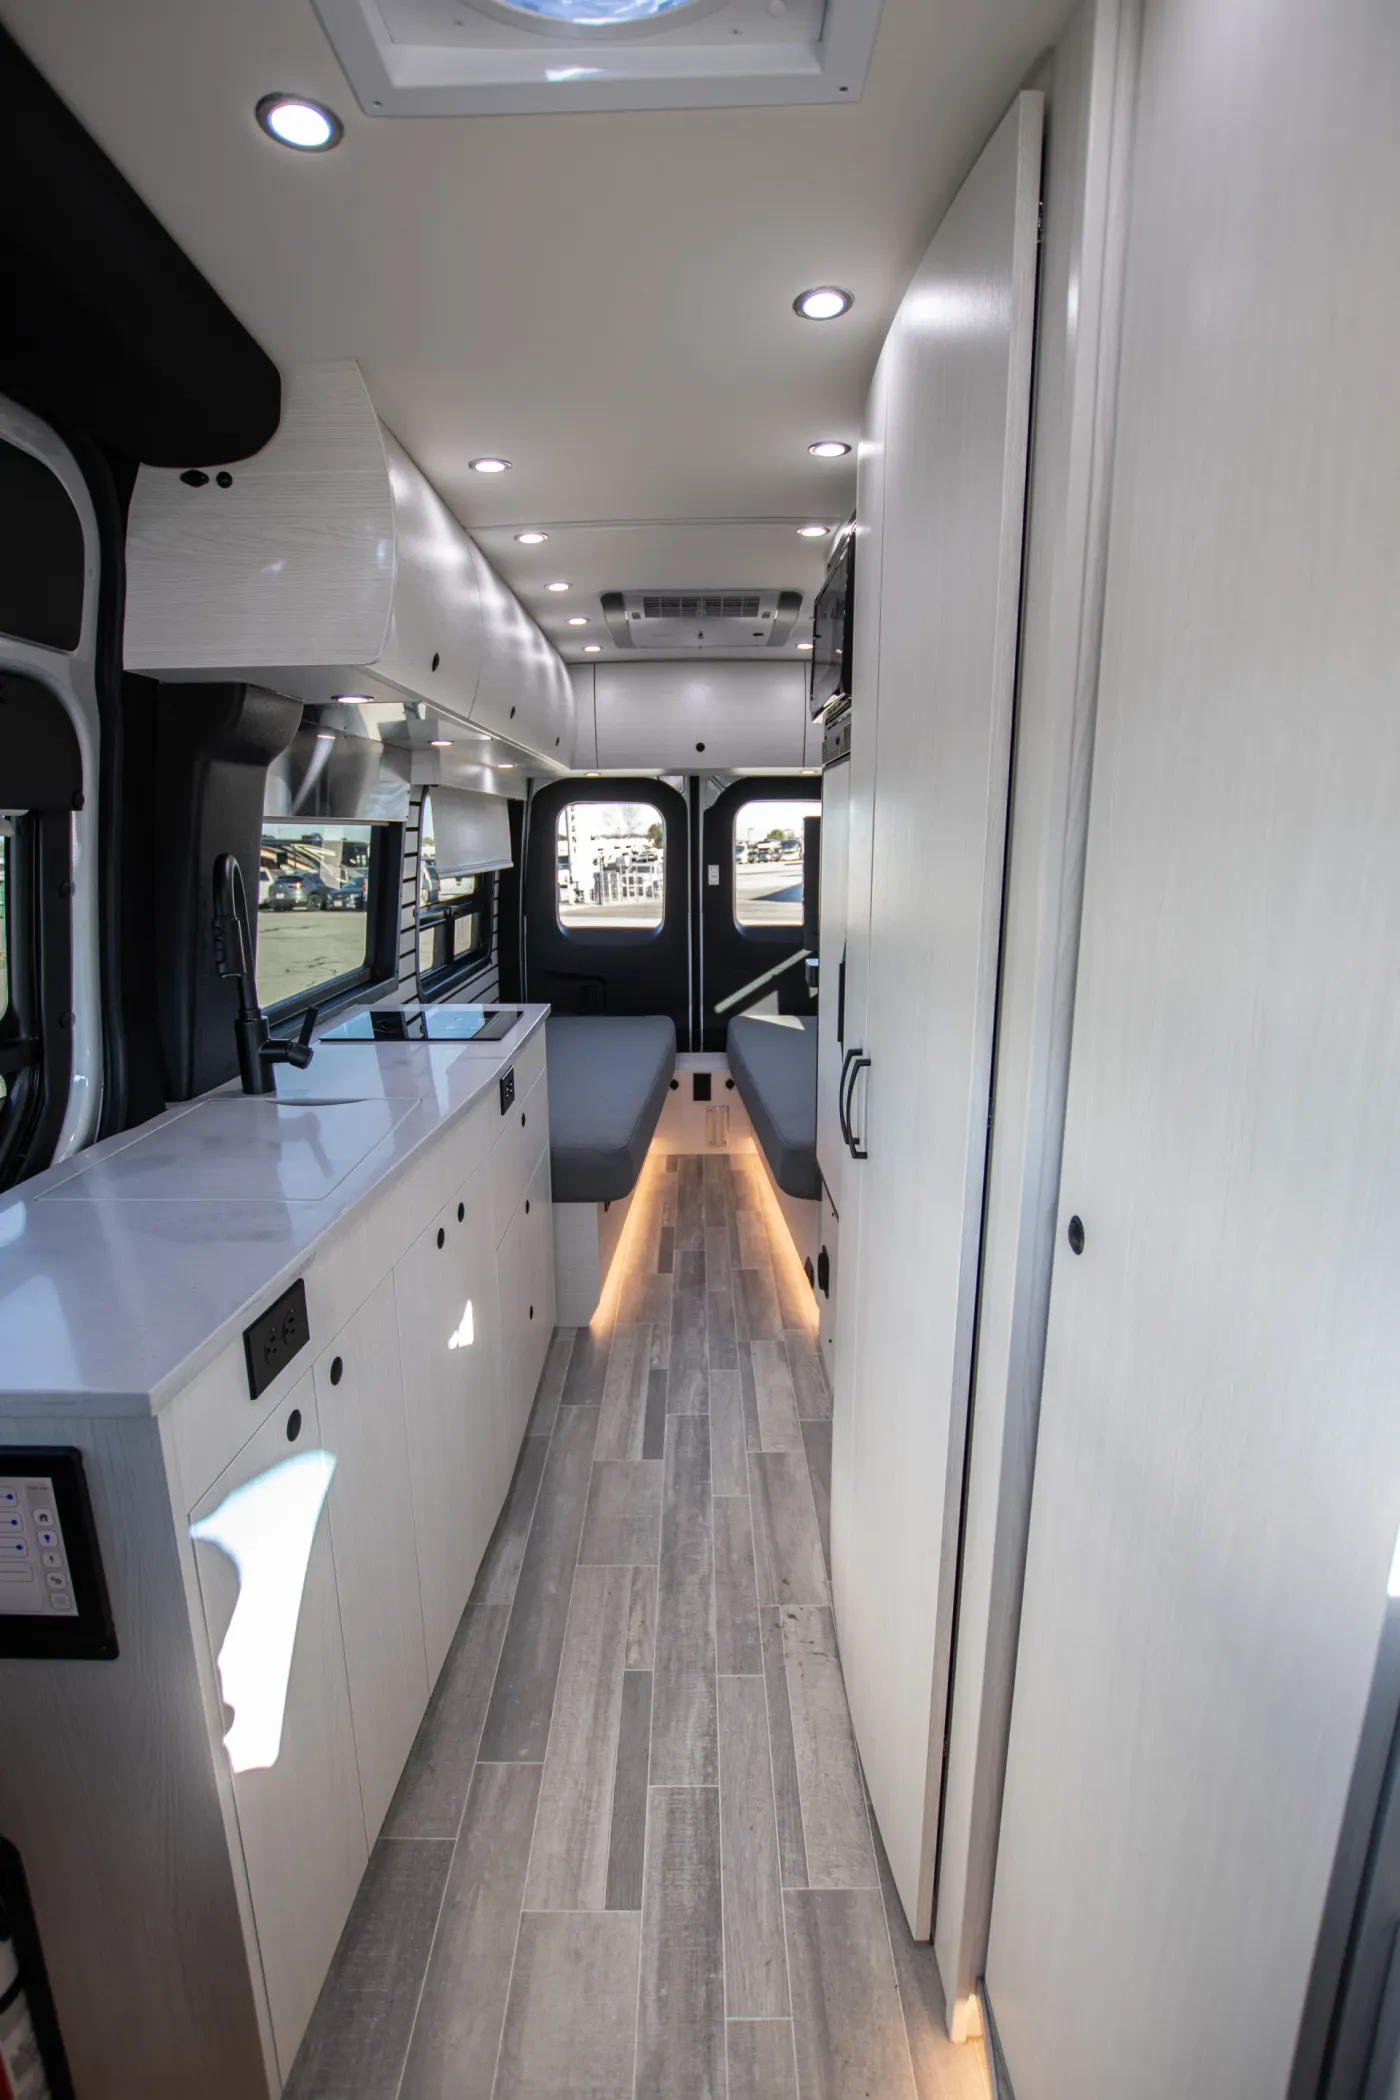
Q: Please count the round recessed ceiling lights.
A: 10